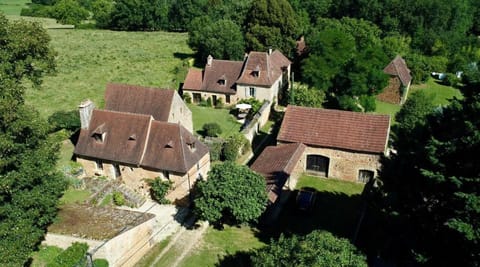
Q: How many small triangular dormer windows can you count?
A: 2